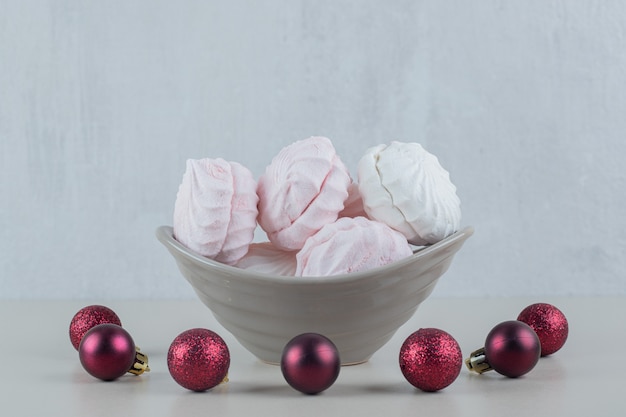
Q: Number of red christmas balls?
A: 7